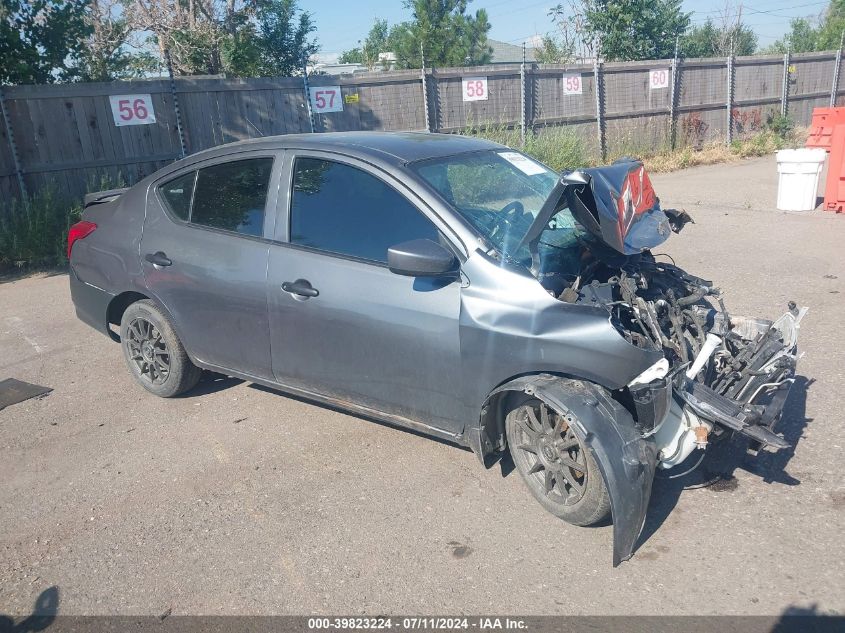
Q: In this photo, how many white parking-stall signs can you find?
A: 5